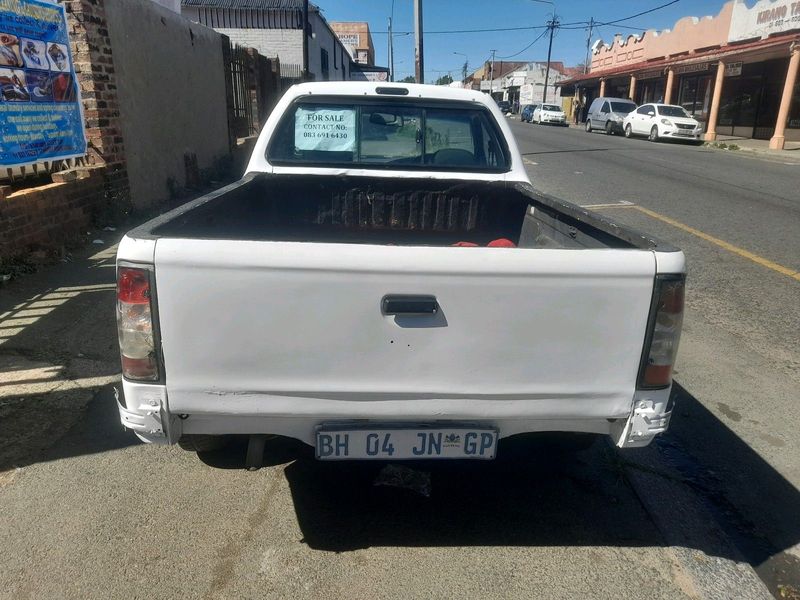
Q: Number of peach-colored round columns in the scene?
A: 5